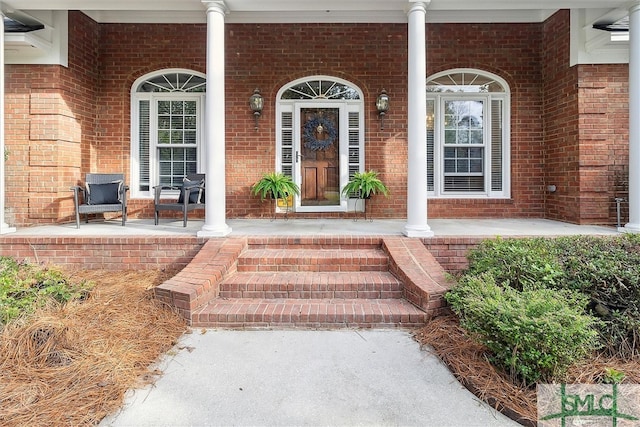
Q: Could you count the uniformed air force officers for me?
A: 0